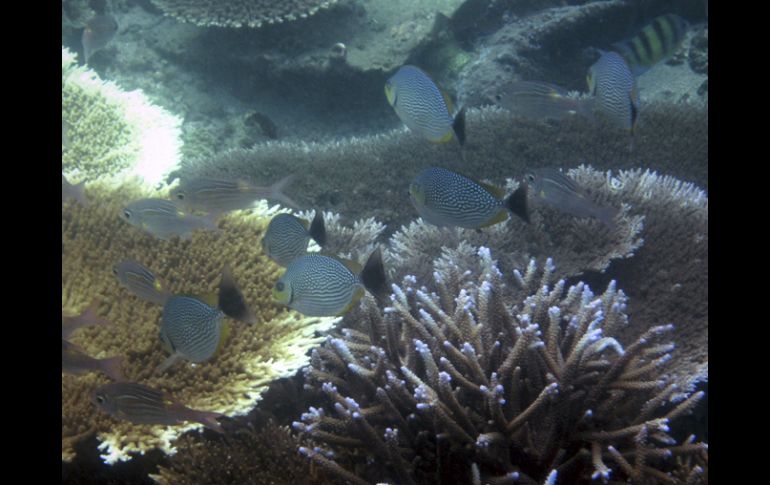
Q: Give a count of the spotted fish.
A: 6